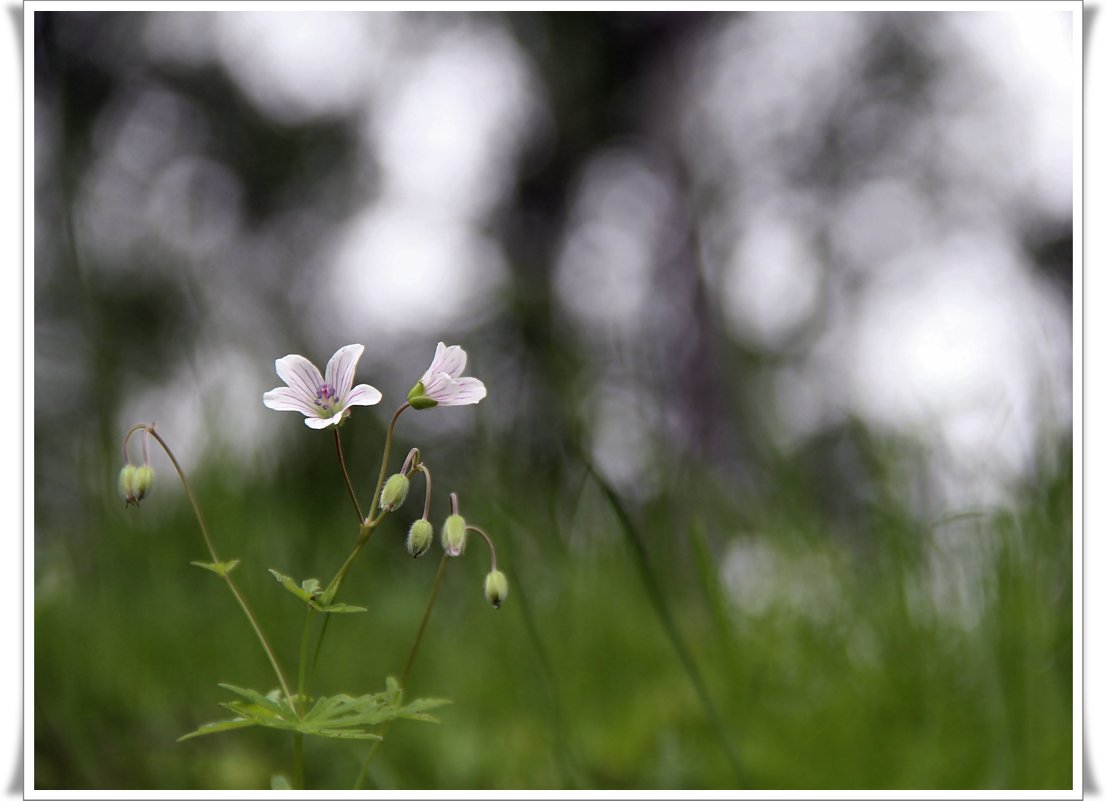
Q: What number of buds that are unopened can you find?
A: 6